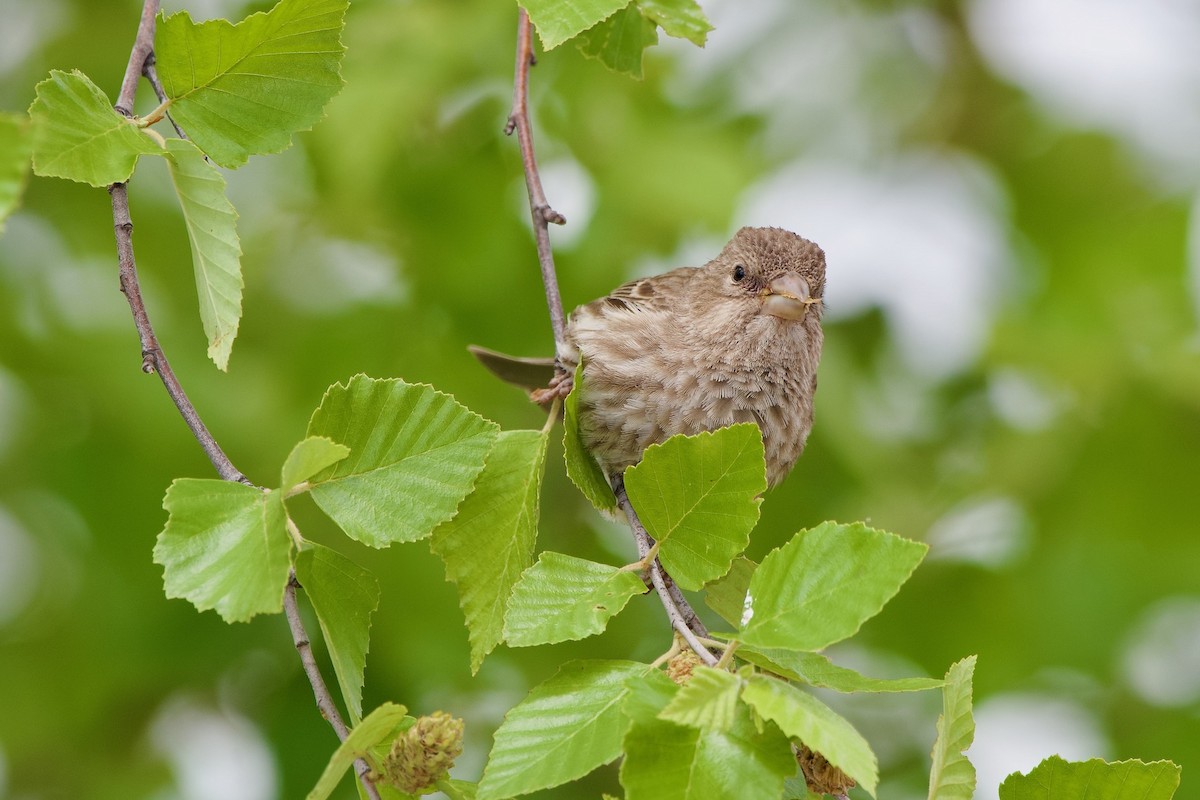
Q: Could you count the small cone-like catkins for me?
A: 3